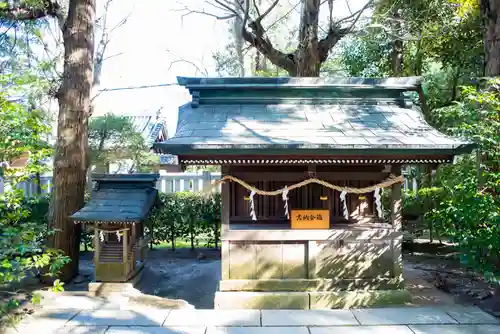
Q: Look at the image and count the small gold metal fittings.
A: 3